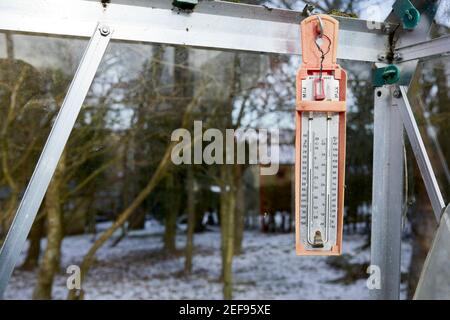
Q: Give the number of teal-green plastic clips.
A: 3